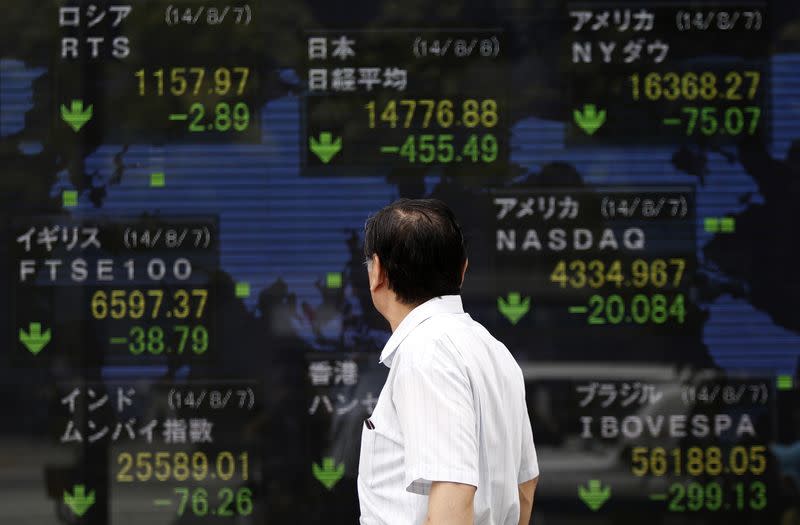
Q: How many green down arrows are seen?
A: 8